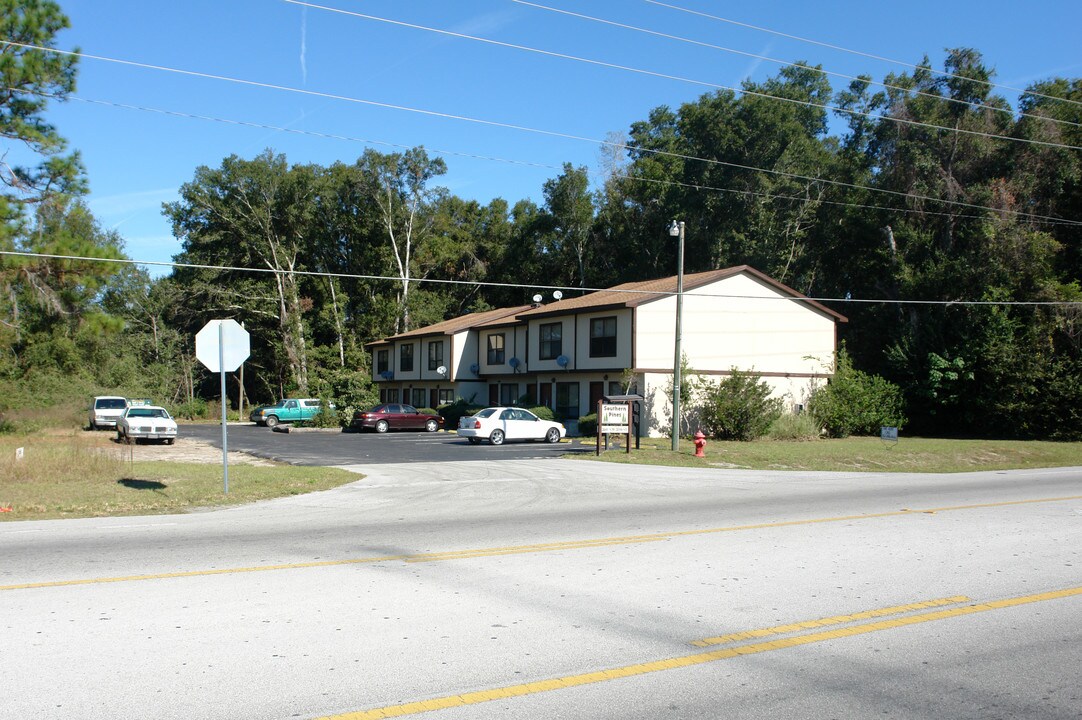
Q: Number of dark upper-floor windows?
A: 6